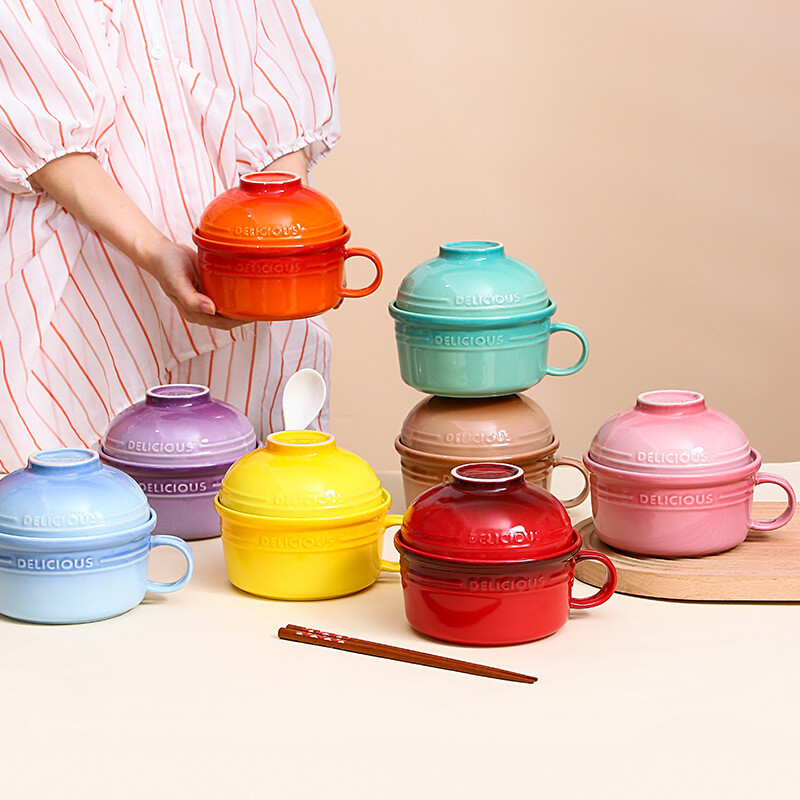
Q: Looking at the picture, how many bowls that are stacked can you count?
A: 2